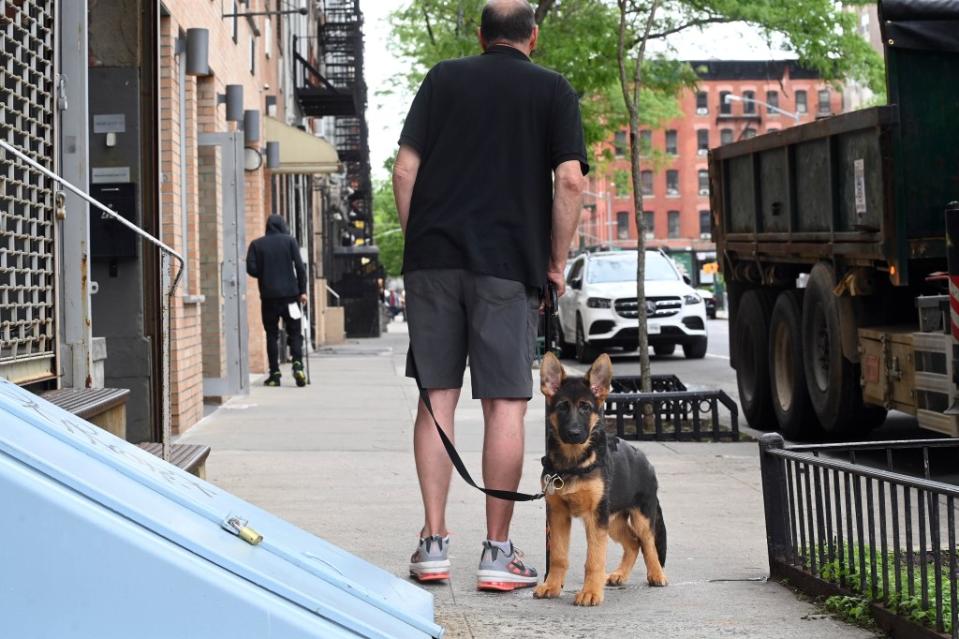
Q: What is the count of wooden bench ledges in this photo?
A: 2